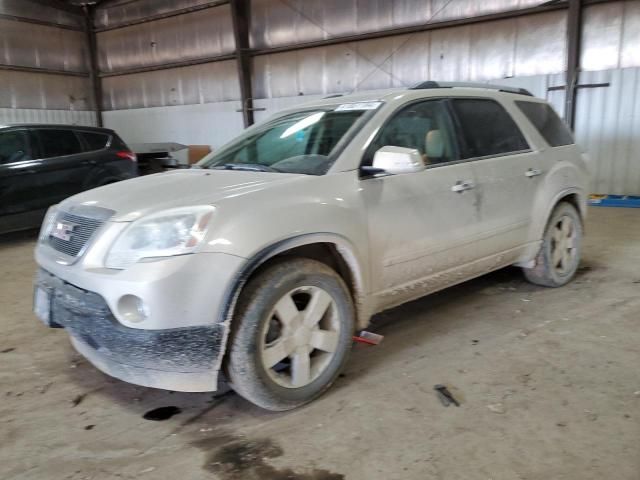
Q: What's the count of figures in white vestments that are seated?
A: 0